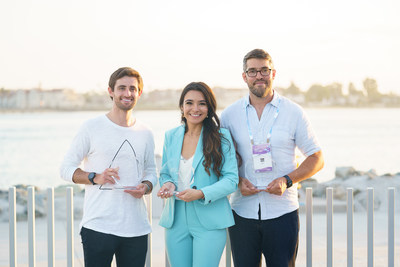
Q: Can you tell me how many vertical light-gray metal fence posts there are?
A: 12